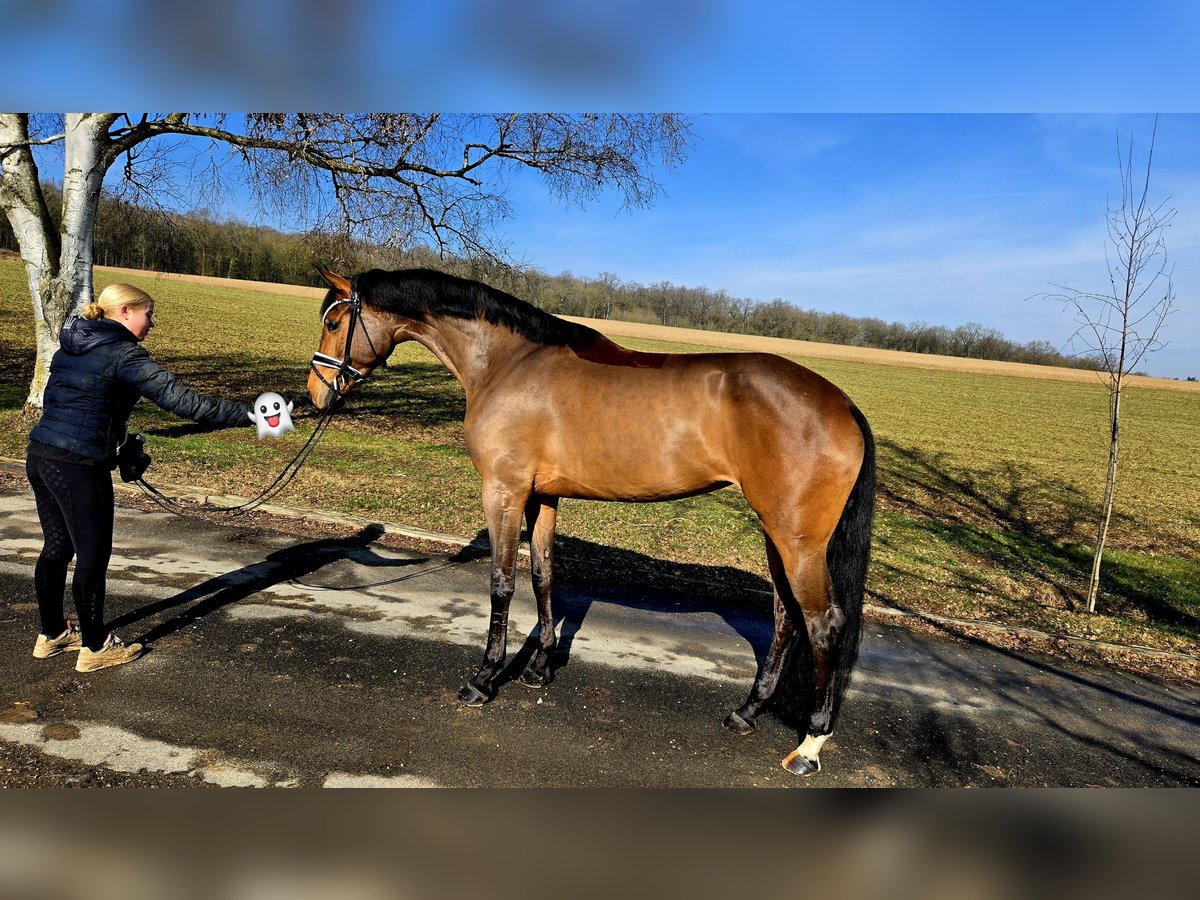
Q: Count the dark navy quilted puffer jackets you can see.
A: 1